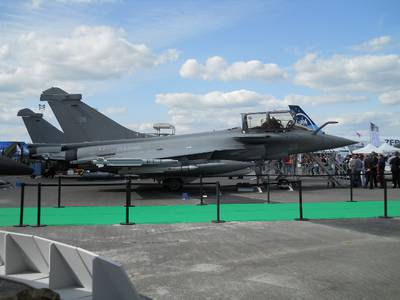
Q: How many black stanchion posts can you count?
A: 11